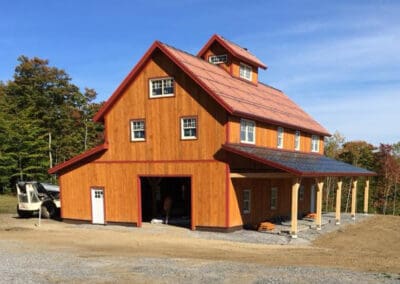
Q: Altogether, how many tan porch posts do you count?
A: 5